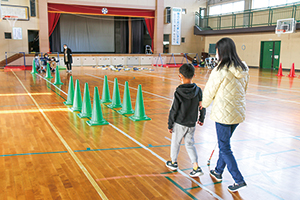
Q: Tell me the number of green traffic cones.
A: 11